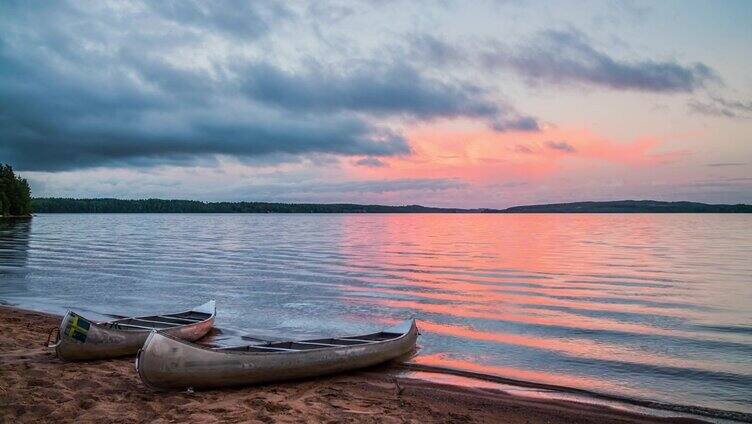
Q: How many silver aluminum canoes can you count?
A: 2